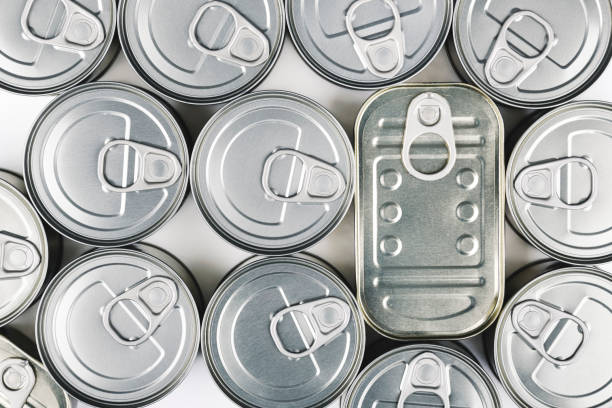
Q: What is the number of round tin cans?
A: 12